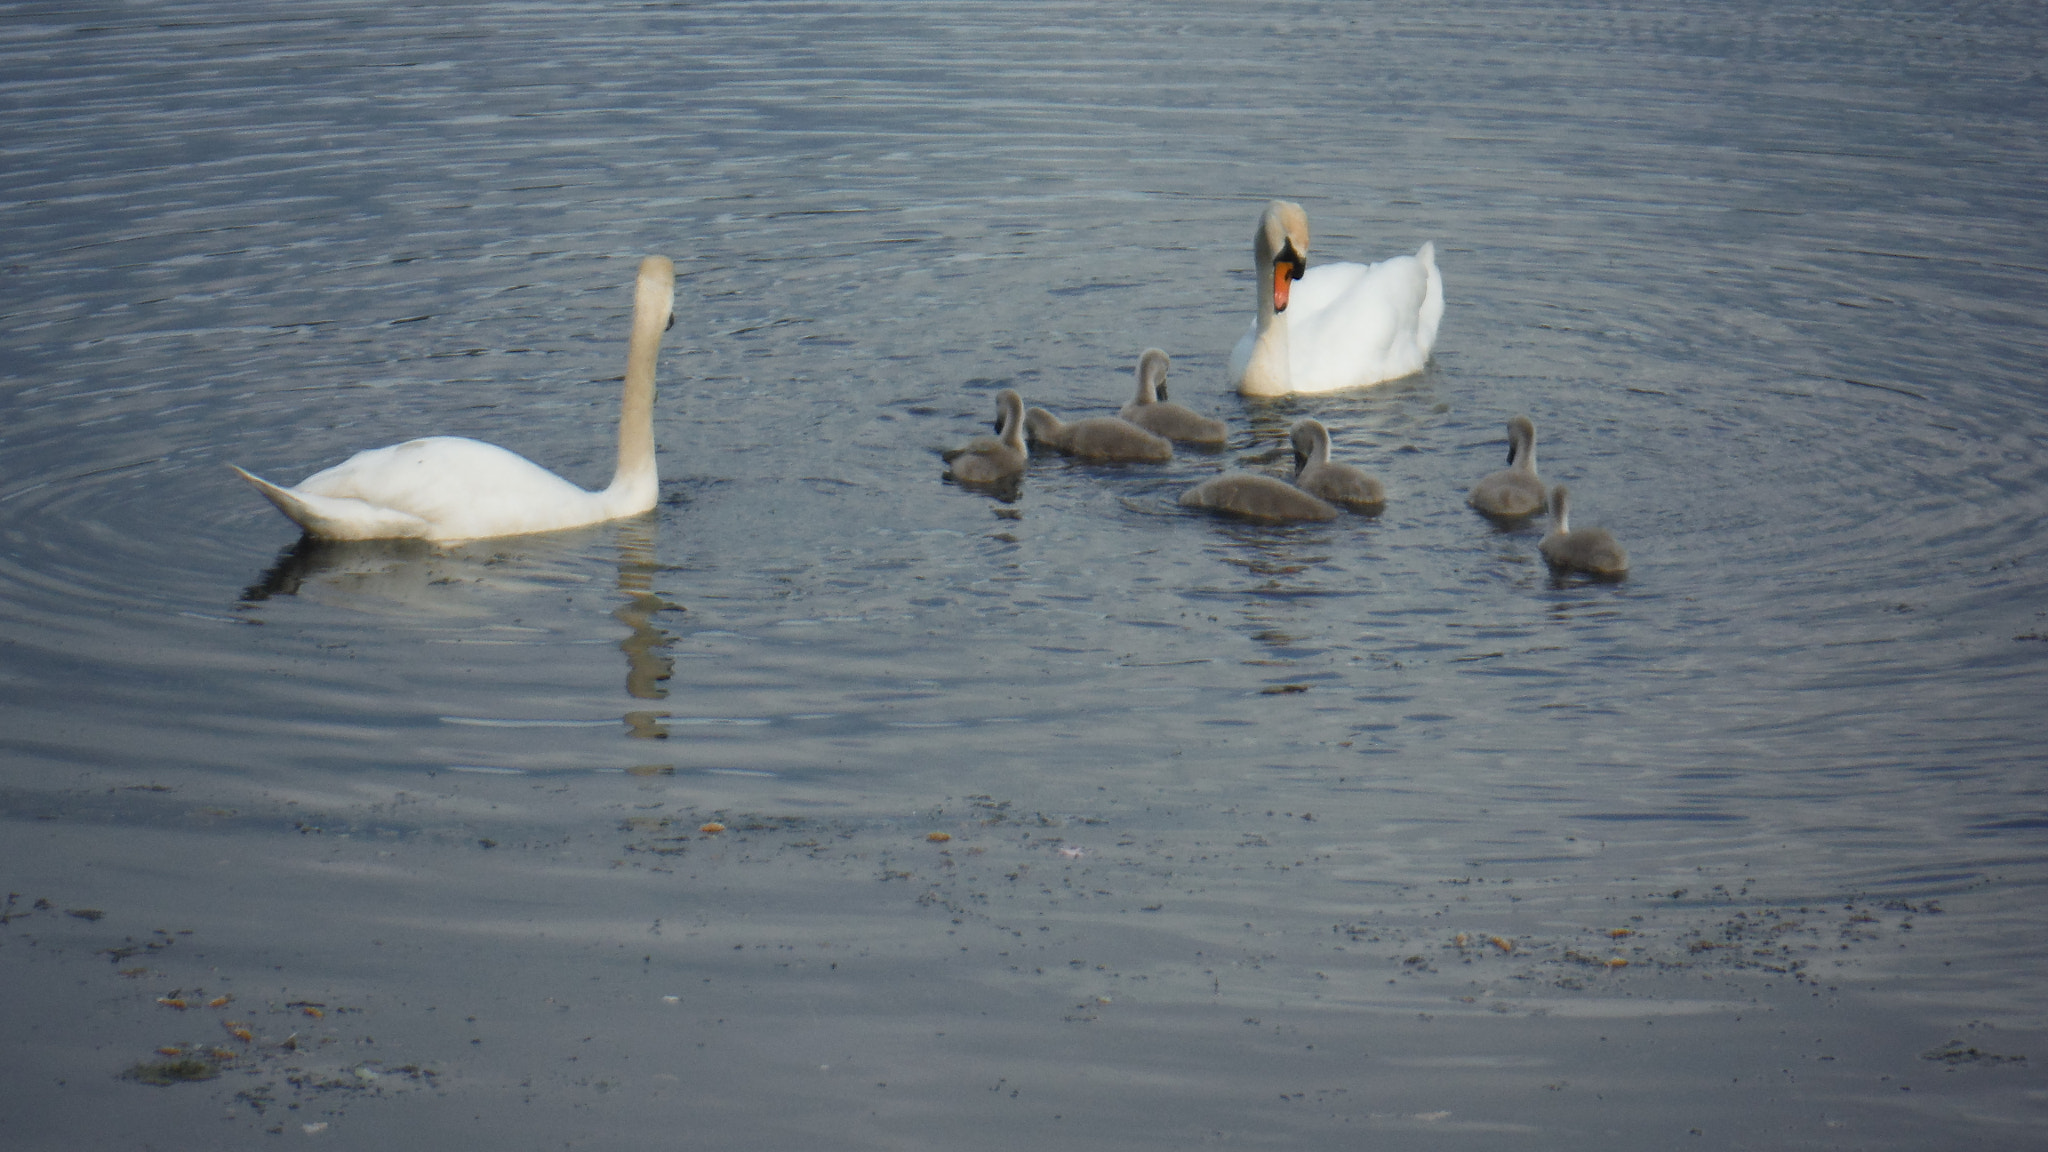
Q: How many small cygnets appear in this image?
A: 7